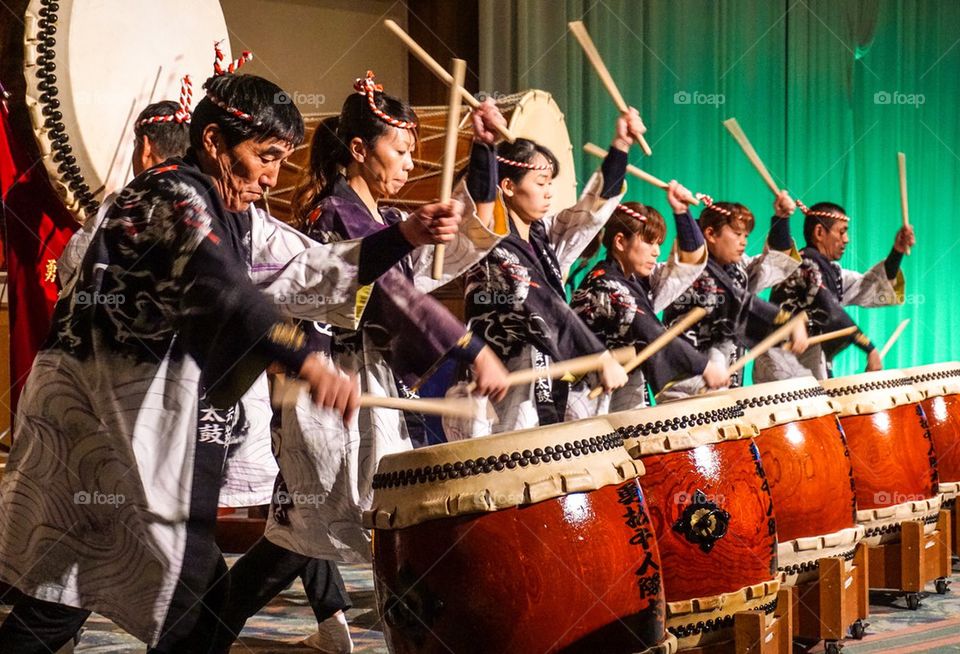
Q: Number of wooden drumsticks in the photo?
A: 12